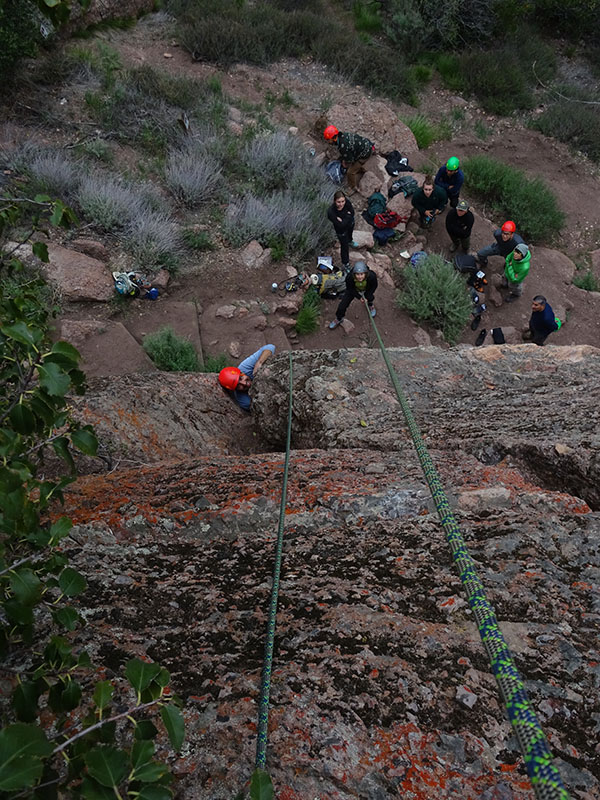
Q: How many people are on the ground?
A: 9